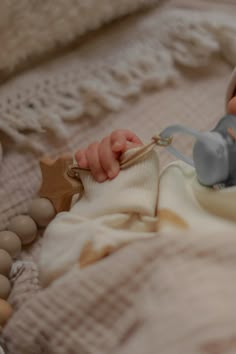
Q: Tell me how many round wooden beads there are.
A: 6